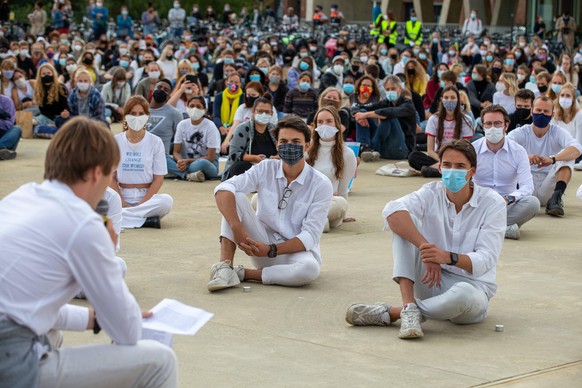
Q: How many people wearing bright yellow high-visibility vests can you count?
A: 3